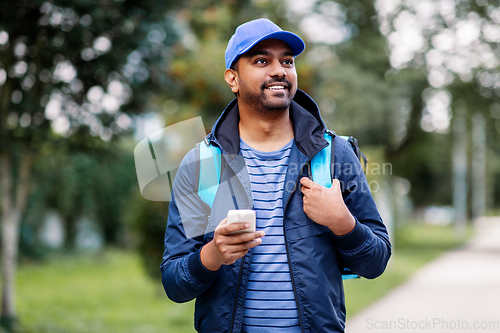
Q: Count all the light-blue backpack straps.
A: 2